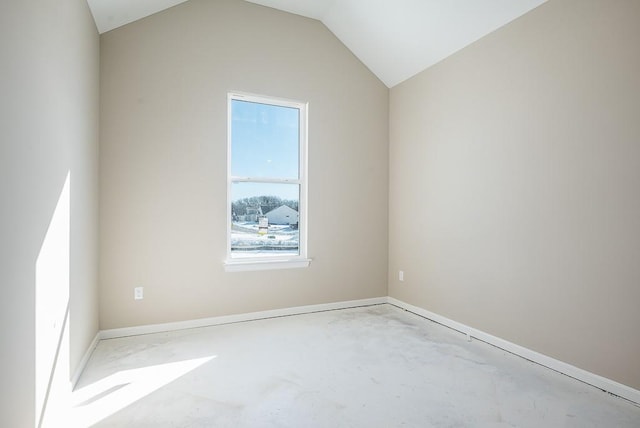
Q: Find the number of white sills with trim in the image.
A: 1